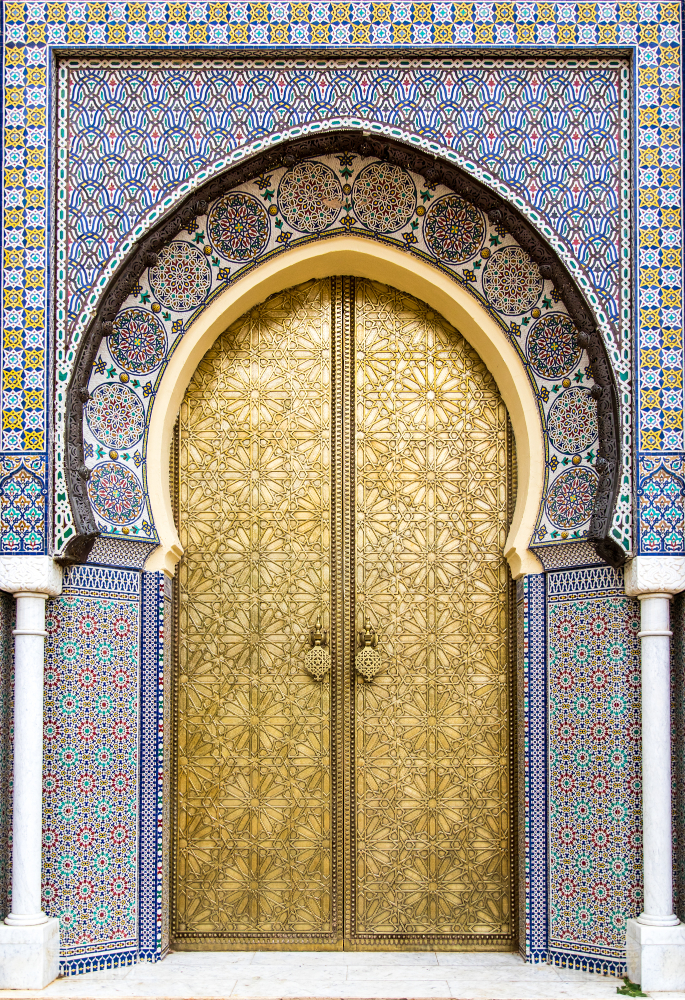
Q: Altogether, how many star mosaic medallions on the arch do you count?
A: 12